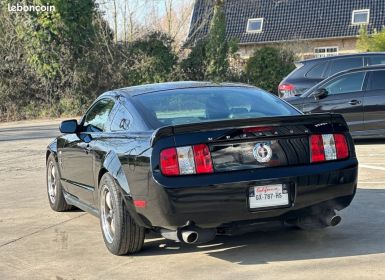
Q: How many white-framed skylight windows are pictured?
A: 2